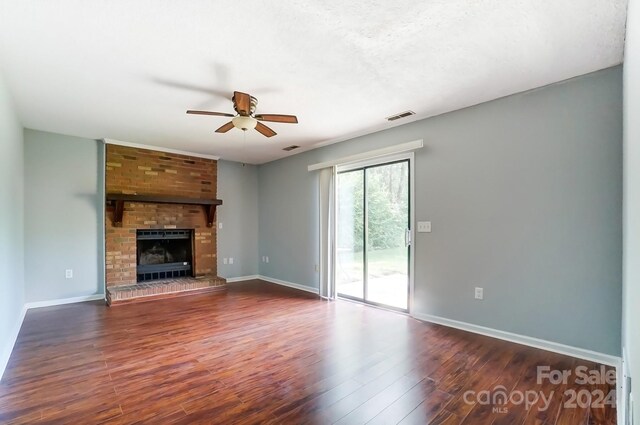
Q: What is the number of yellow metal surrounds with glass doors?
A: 0